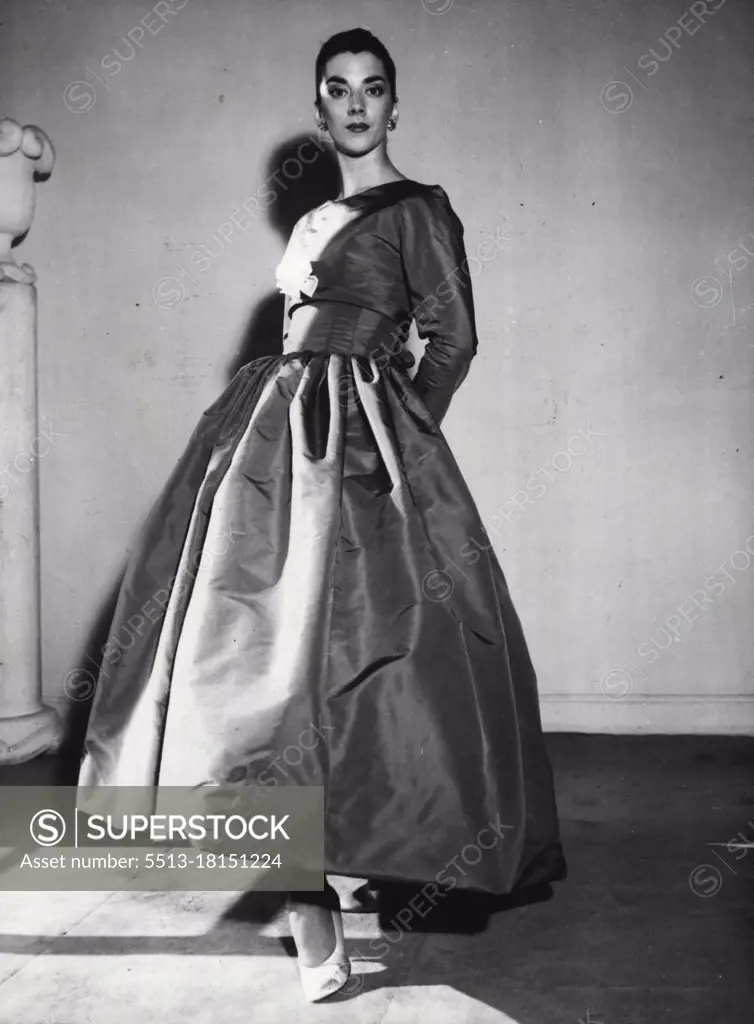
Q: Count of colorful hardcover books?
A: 0